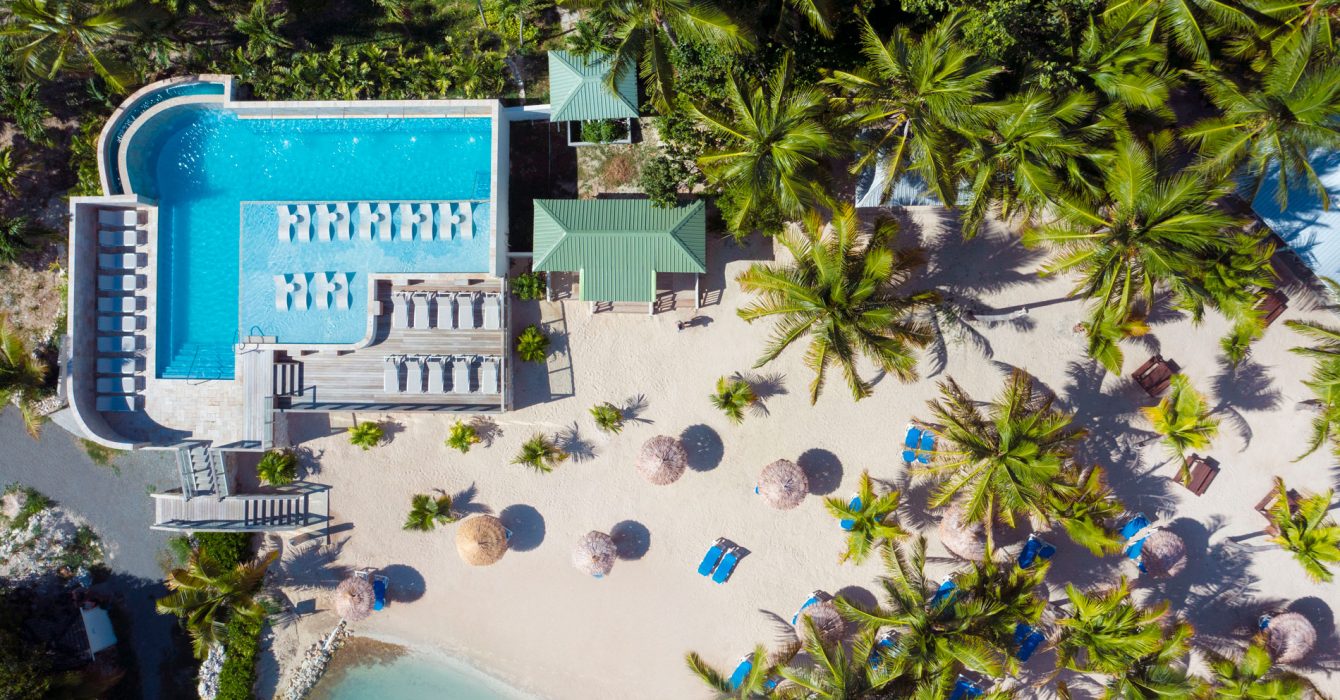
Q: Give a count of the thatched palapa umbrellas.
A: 9